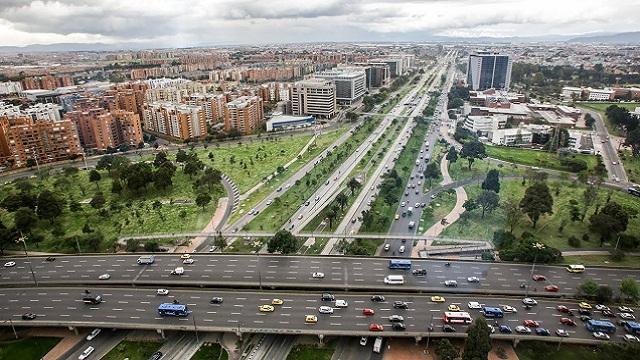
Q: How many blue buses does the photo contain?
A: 5